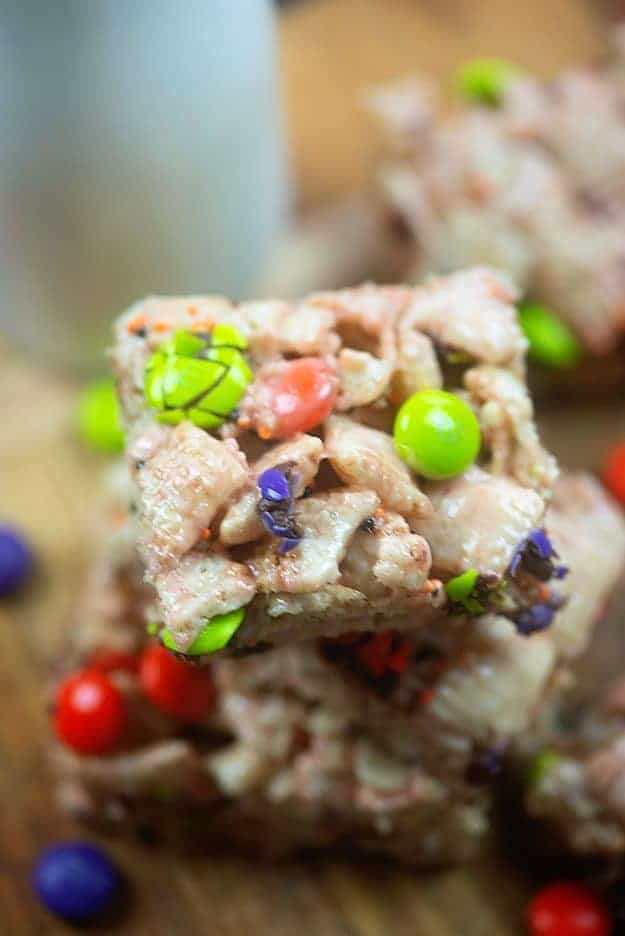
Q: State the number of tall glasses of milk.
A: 1